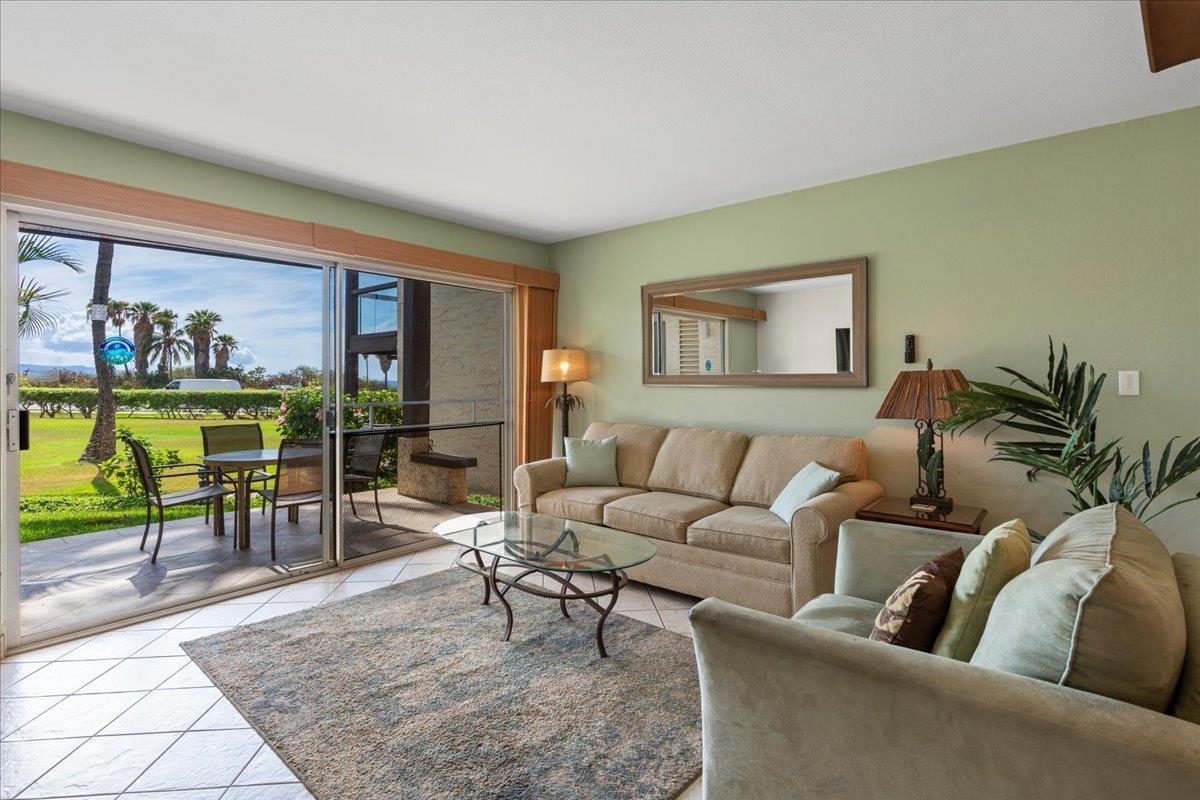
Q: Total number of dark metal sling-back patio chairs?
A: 4